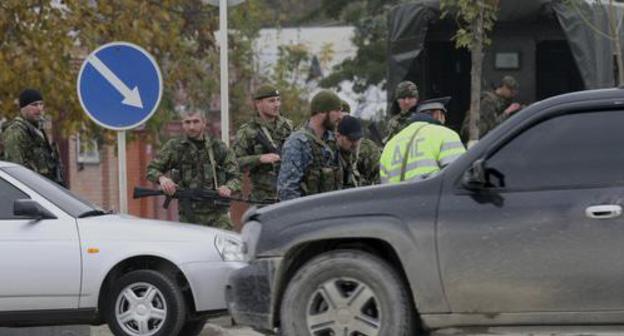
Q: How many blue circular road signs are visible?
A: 1